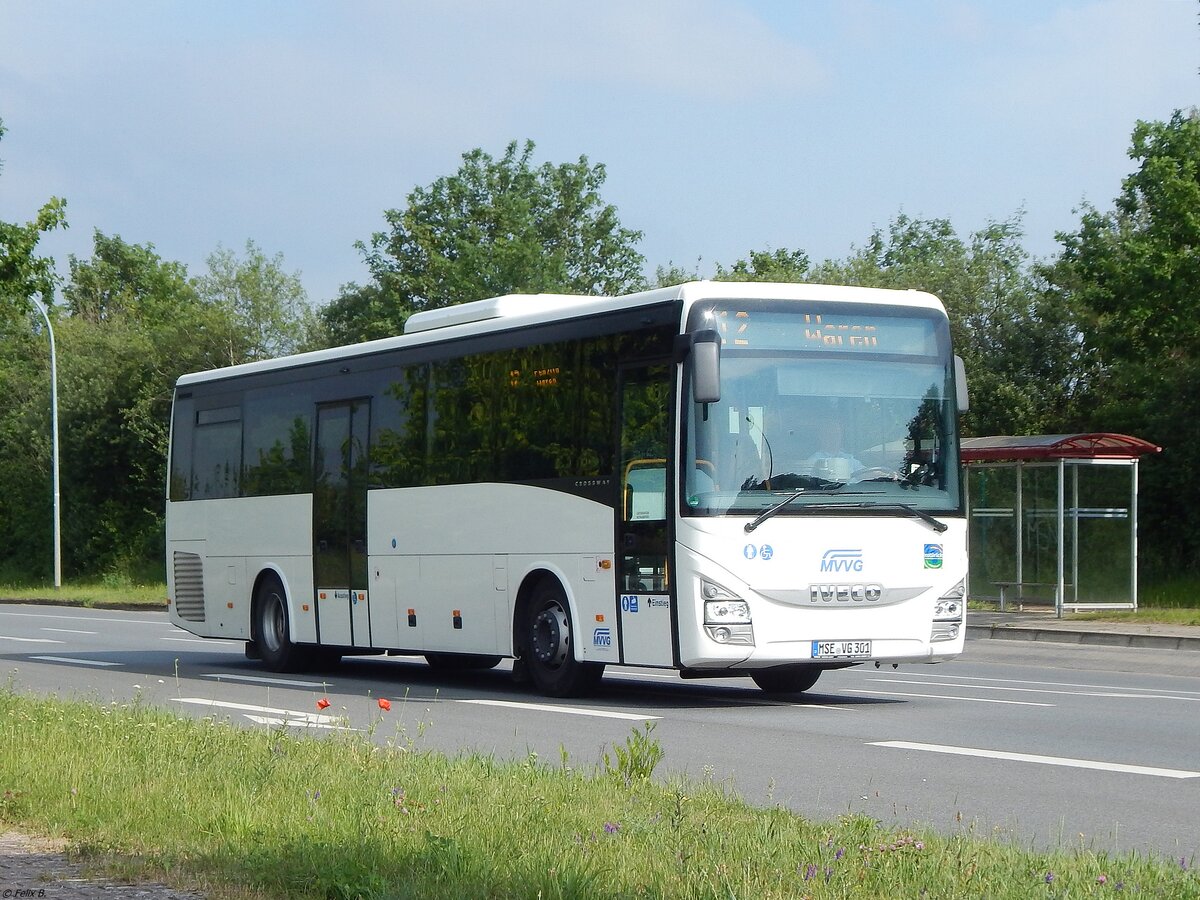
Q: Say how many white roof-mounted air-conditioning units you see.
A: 1